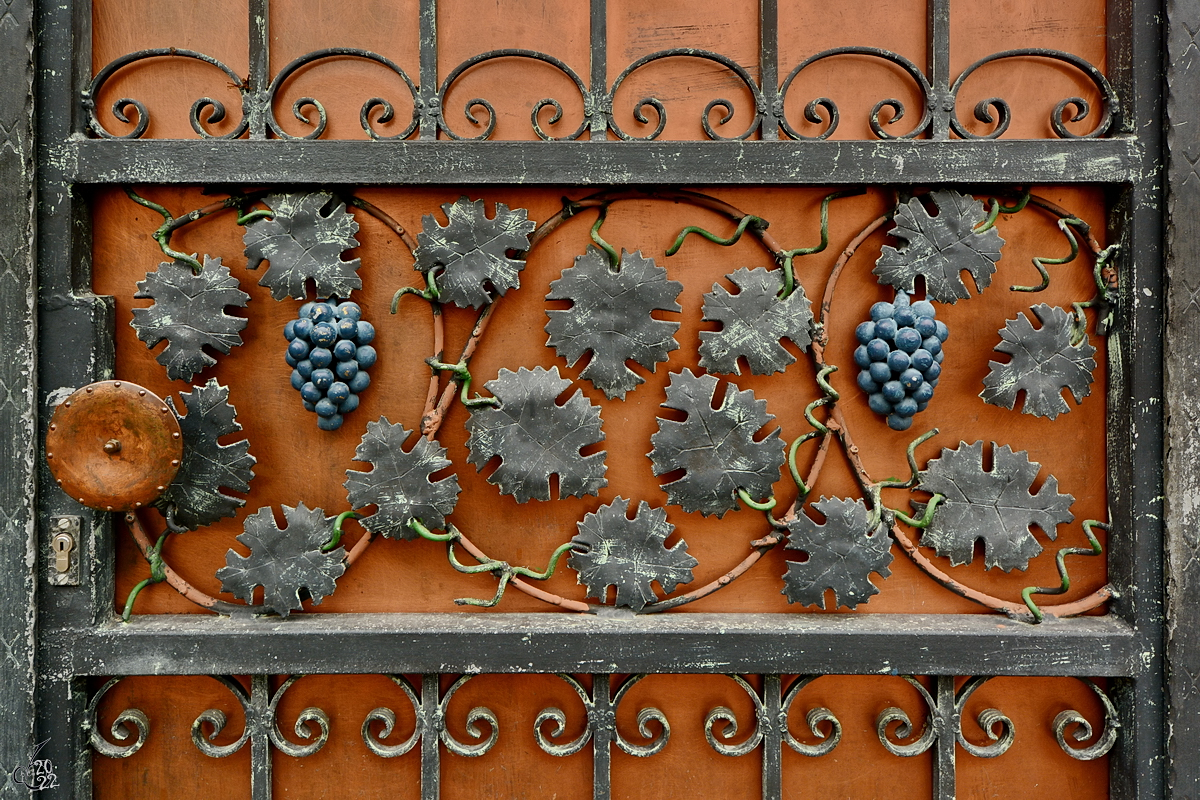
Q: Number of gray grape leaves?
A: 15